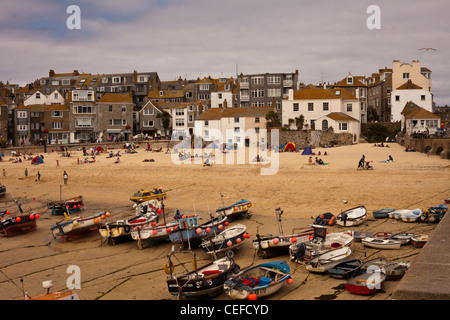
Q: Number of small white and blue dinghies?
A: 2